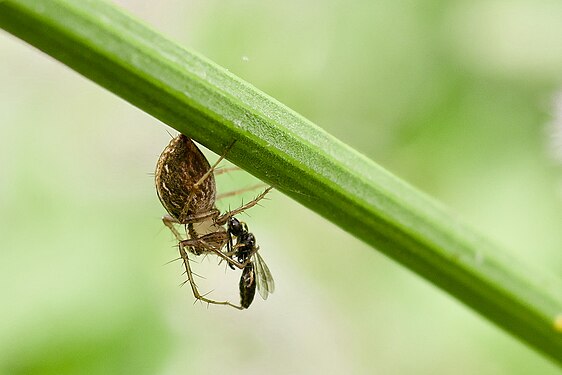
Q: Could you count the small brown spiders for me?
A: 1